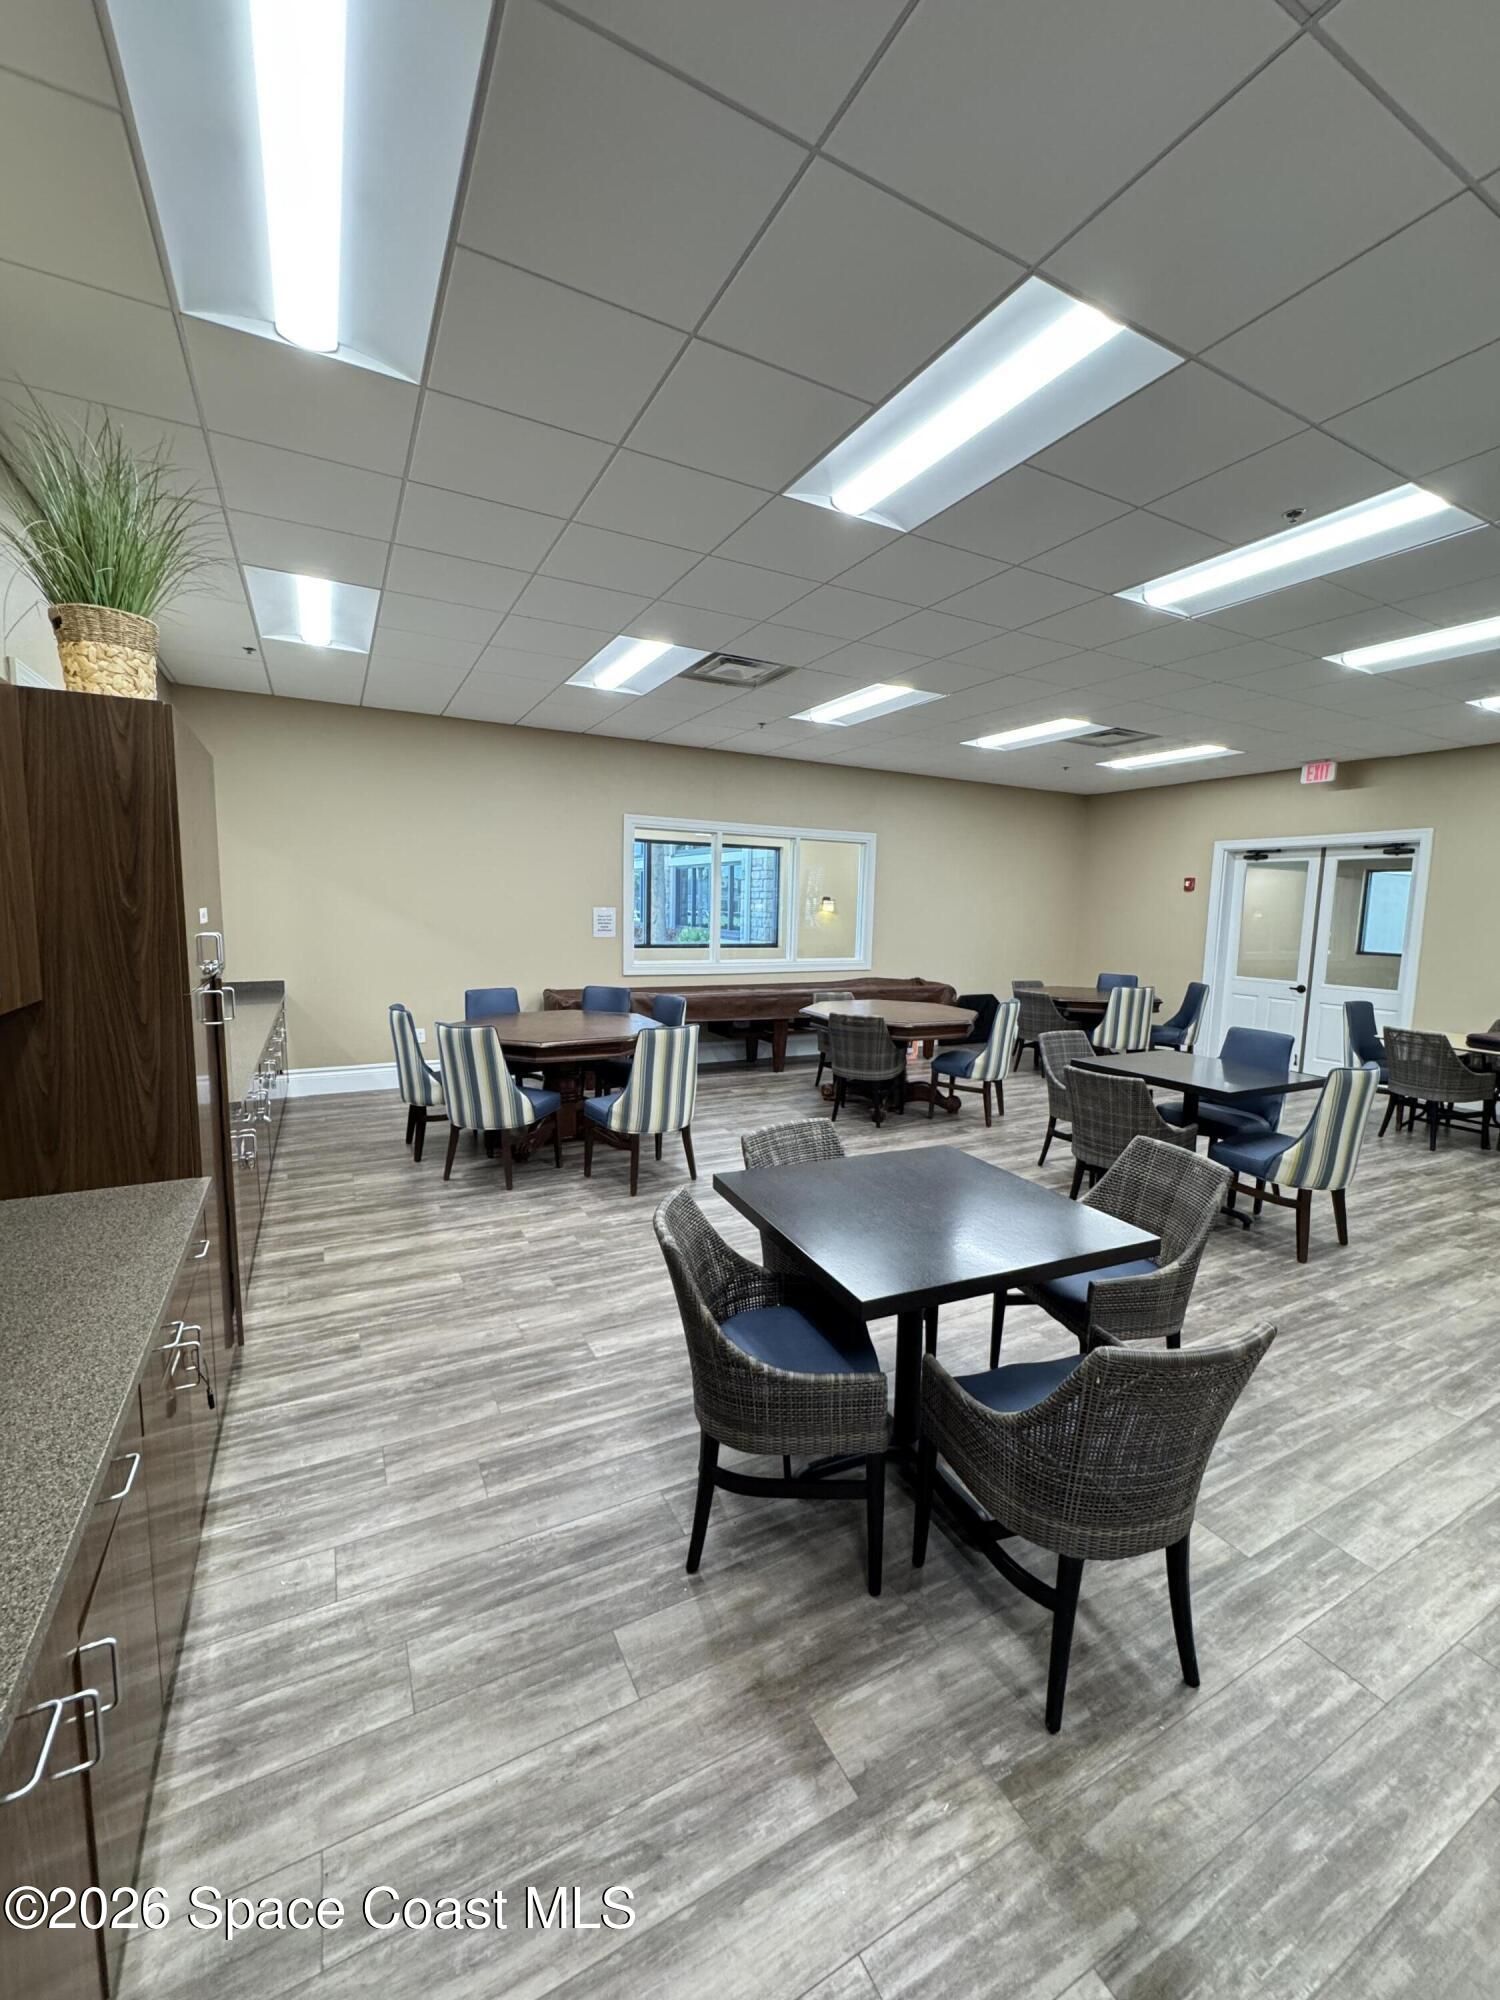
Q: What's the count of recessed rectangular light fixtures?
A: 10